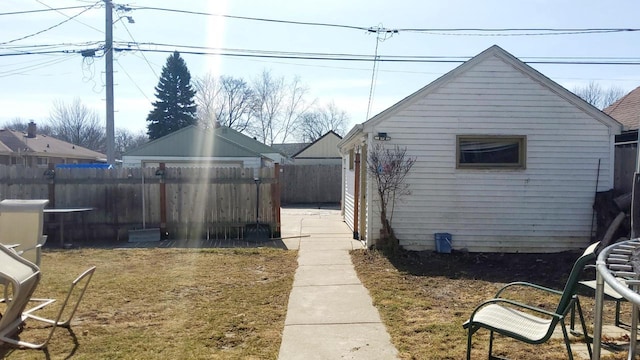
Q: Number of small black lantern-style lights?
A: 2